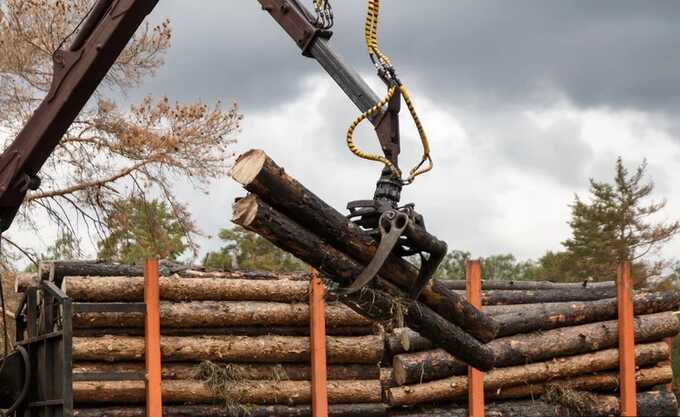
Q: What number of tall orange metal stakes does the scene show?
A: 4